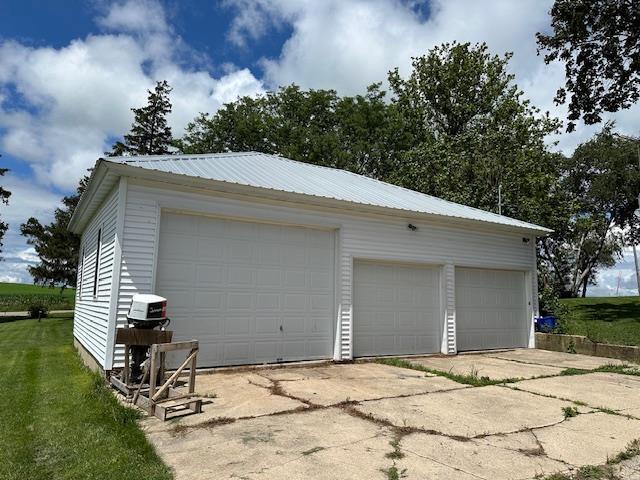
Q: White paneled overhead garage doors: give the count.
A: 3